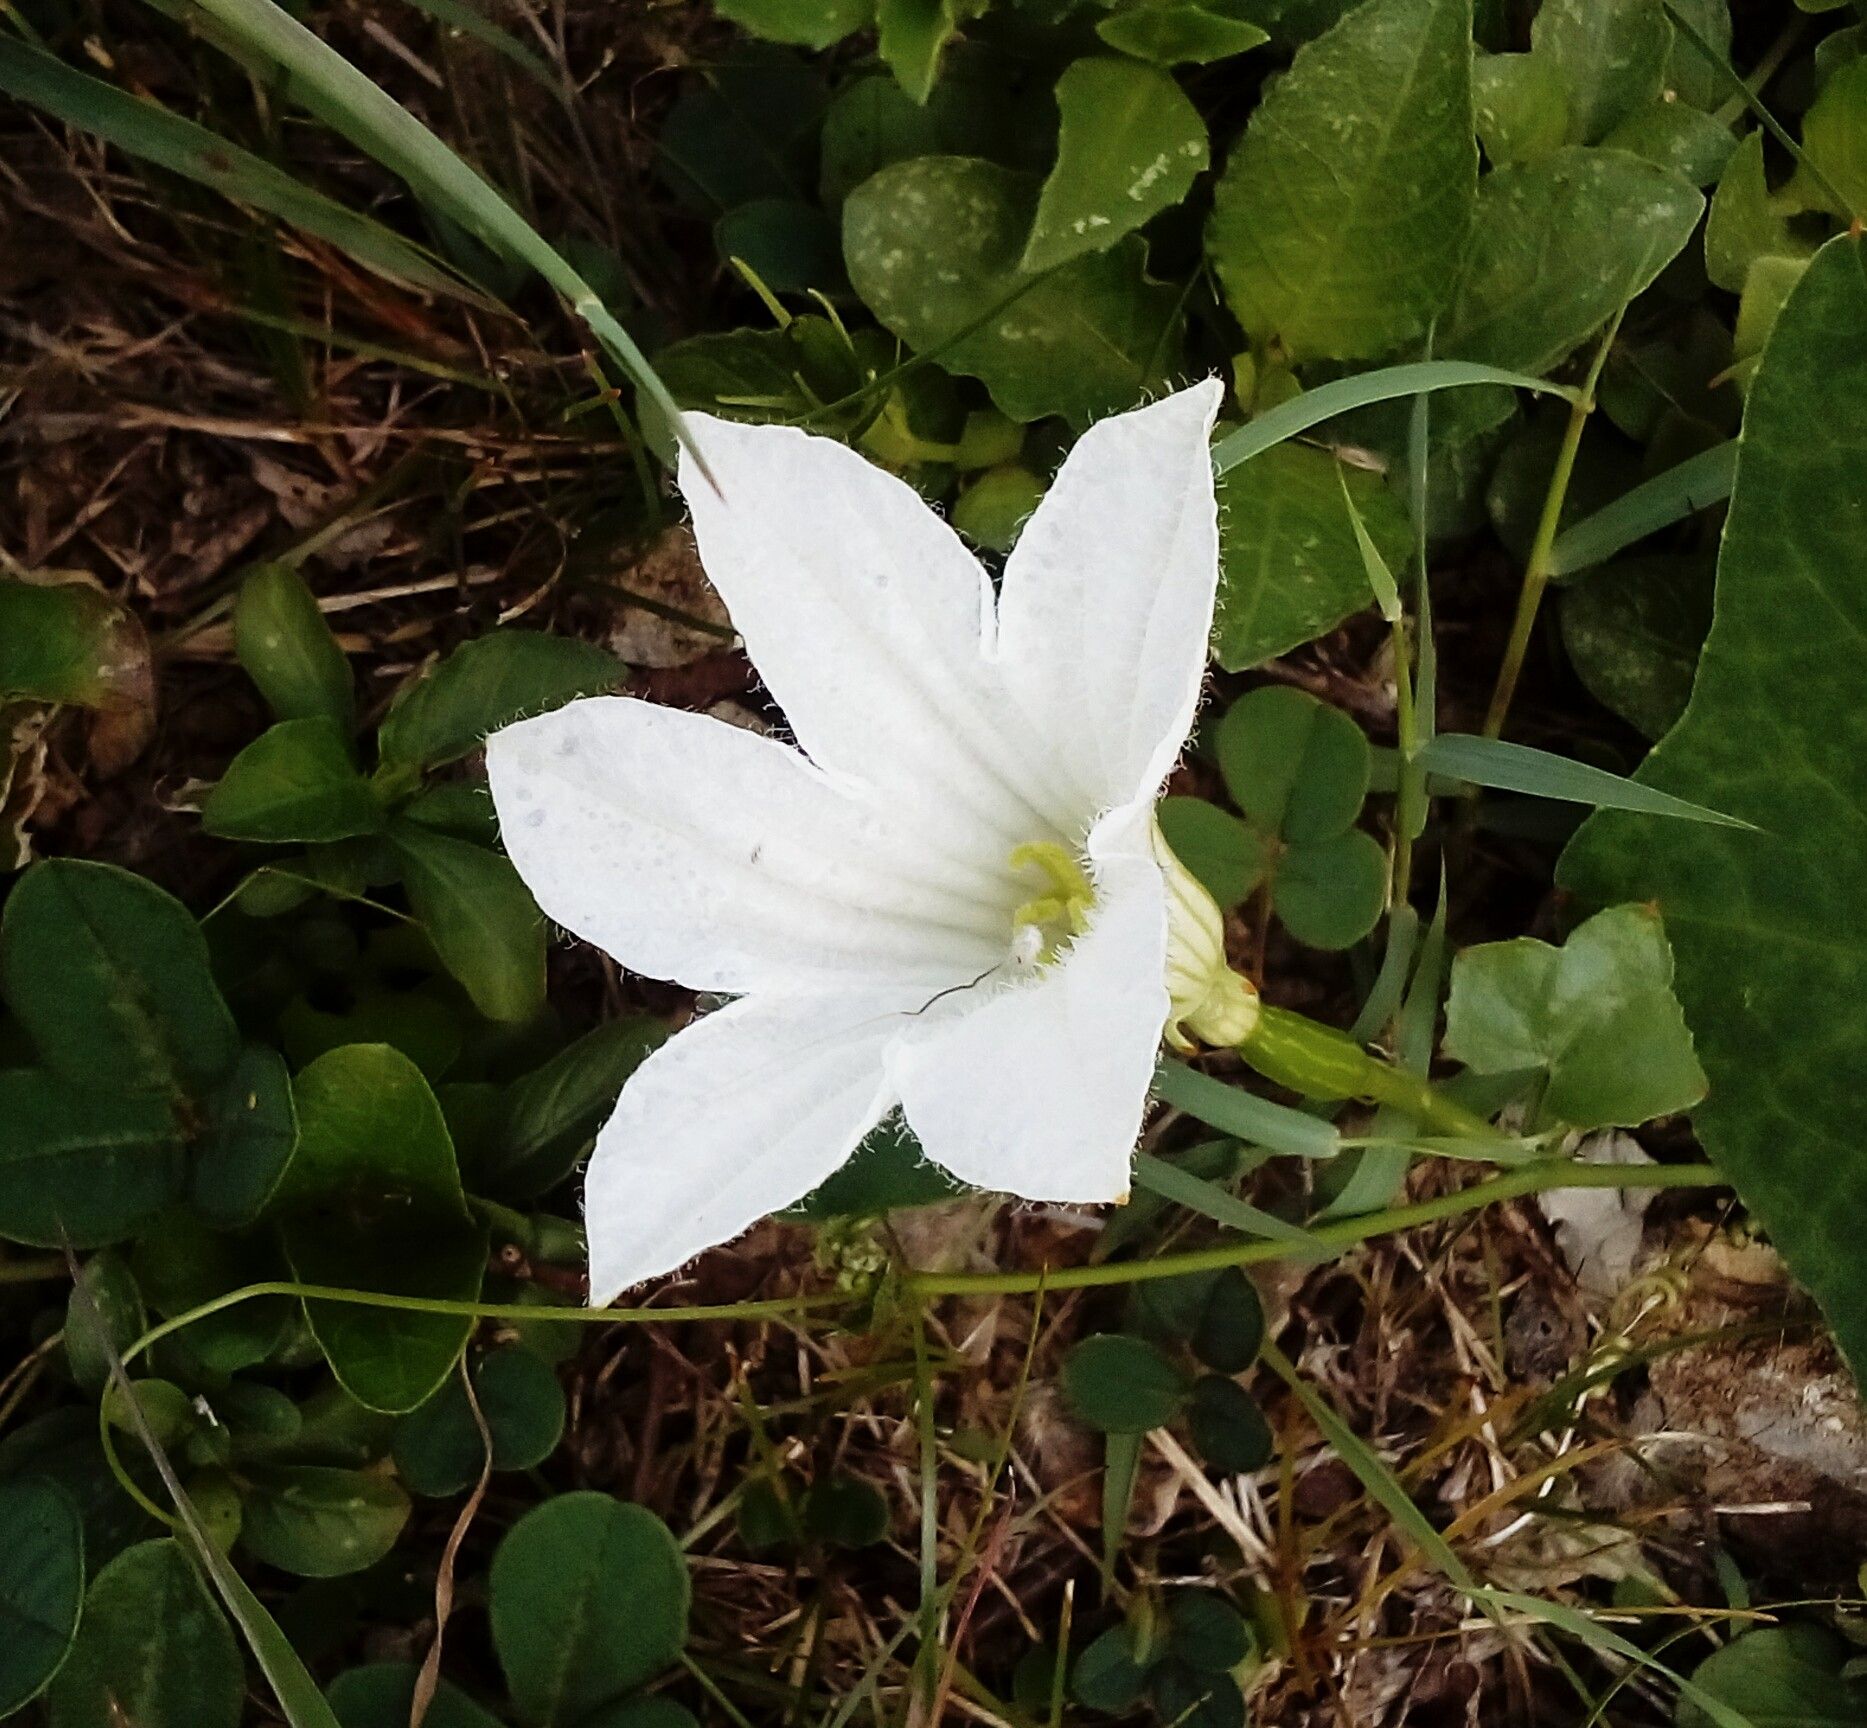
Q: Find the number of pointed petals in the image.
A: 5